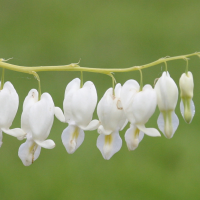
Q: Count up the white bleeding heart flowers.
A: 7